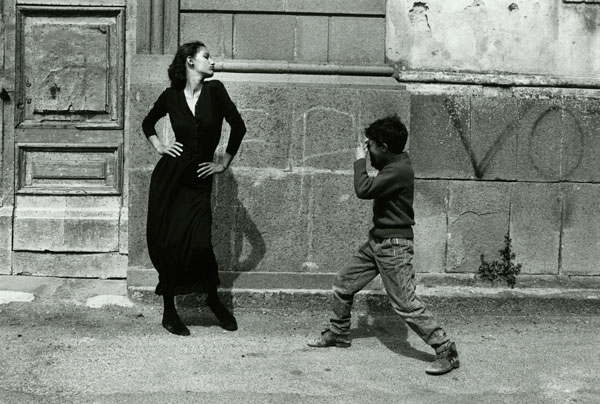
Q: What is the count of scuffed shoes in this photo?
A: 2